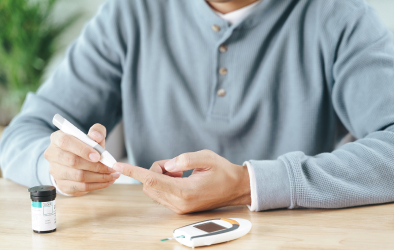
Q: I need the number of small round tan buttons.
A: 4